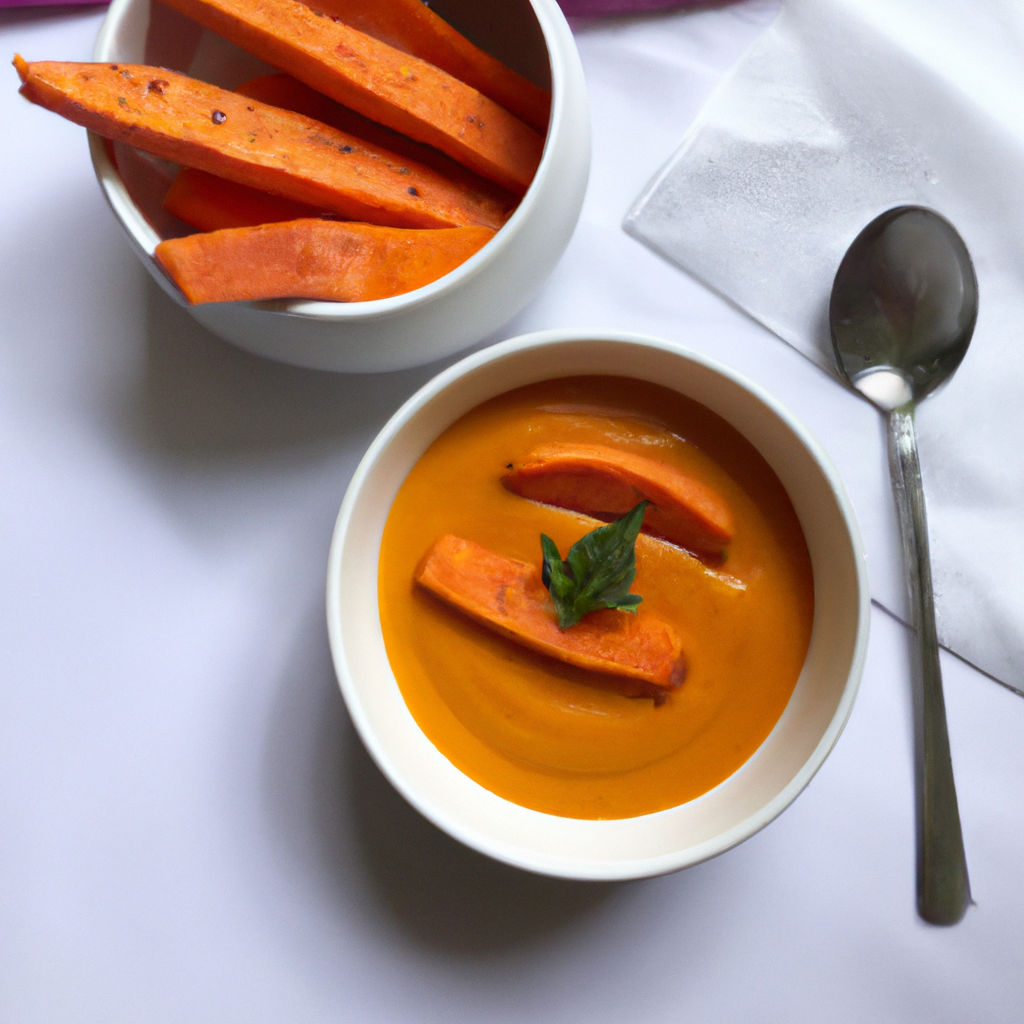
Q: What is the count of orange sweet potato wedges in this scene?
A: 8